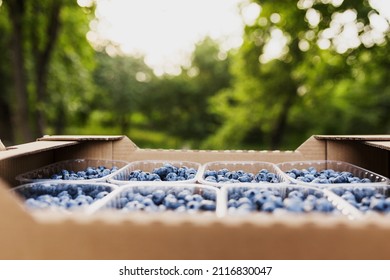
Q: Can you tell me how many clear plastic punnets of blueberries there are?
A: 8